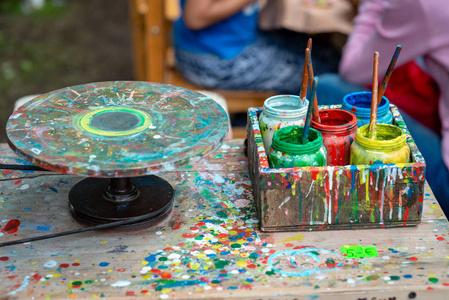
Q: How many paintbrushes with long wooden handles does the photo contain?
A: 5